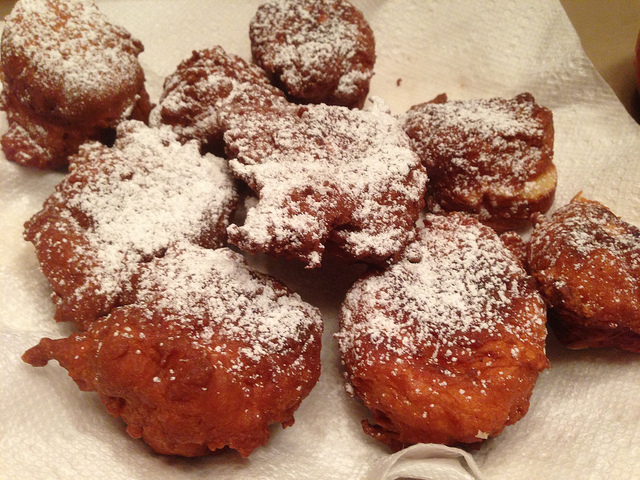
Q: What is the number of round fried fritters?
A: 9